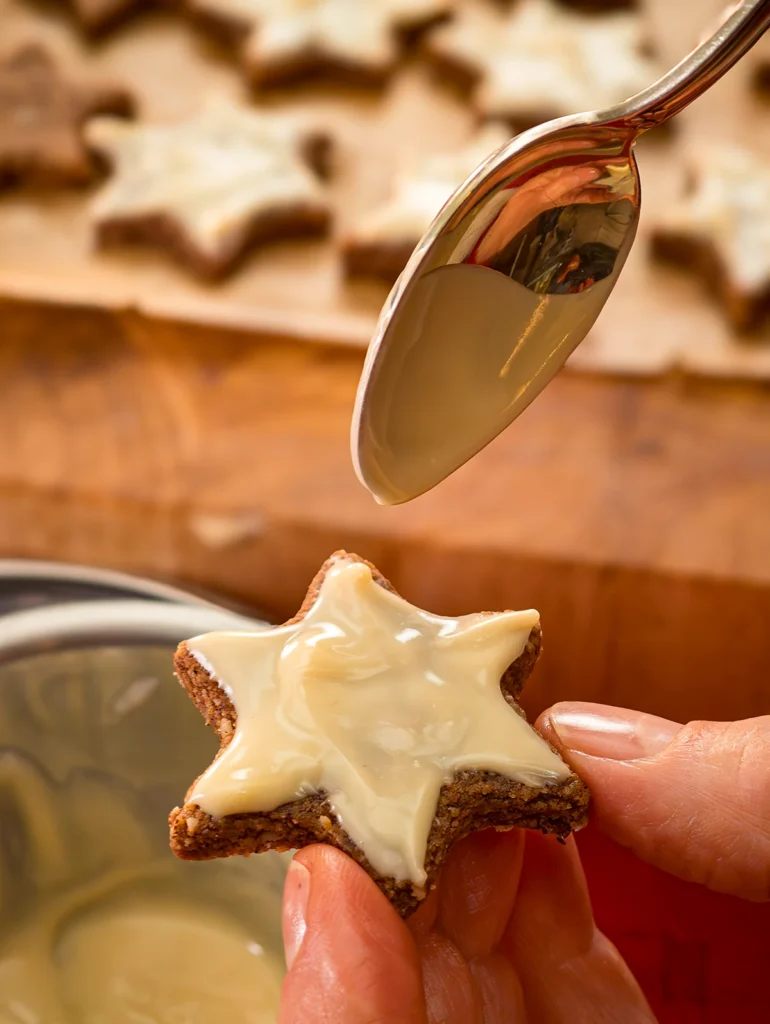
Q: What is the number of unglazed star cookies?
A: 1